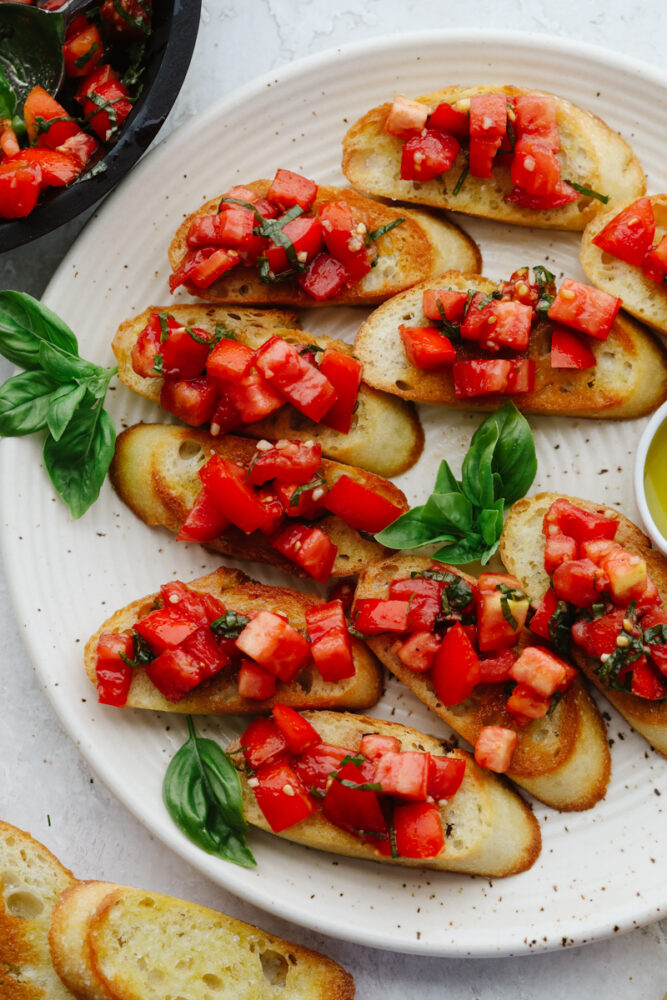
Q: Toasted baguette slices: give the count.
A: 12